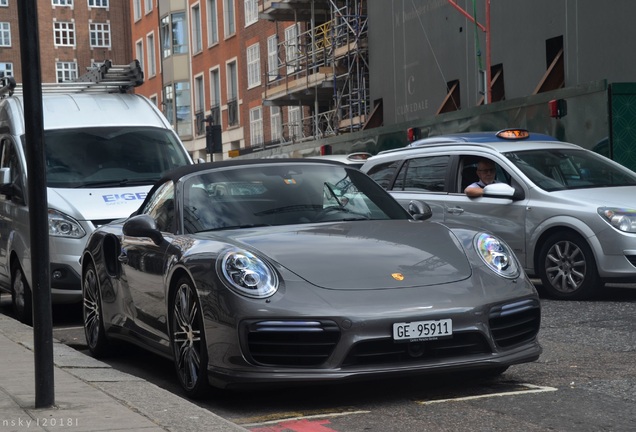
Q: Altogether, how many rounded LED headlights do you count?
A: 2